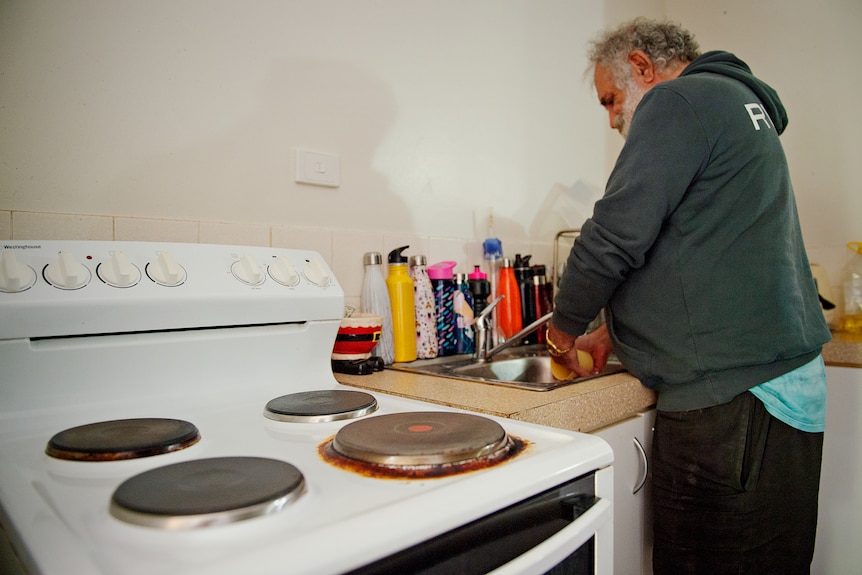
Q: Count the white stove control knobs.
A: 7